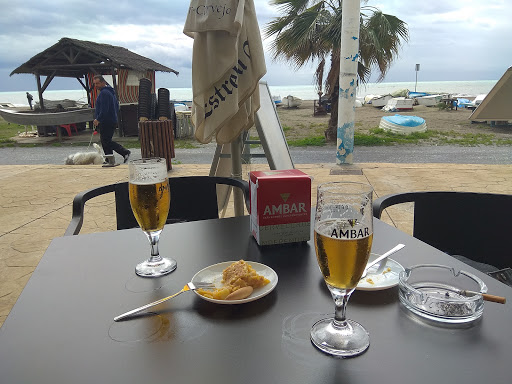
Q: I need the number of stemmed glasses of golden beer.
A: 2